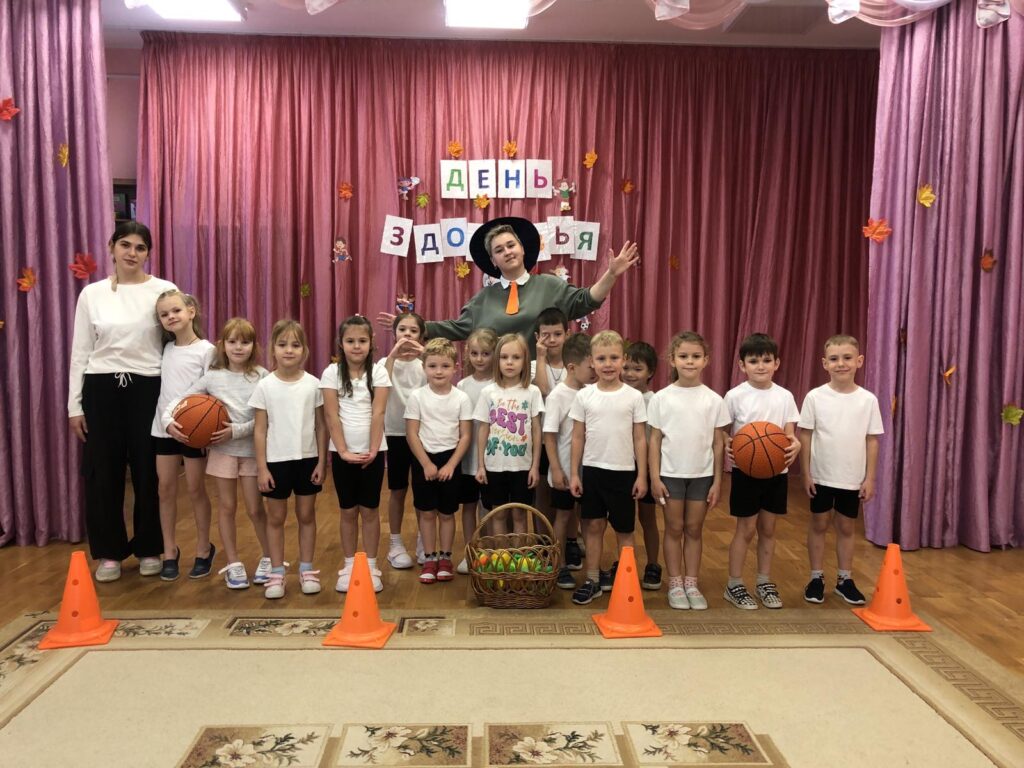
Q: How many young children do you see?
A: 15